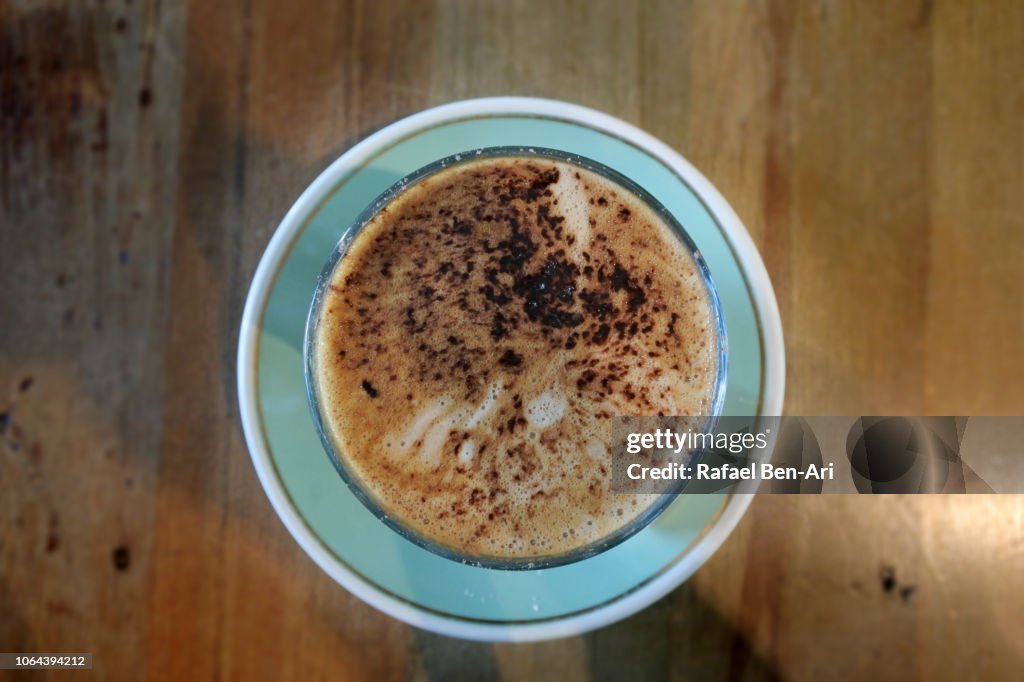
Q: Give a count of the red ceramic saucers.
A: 0